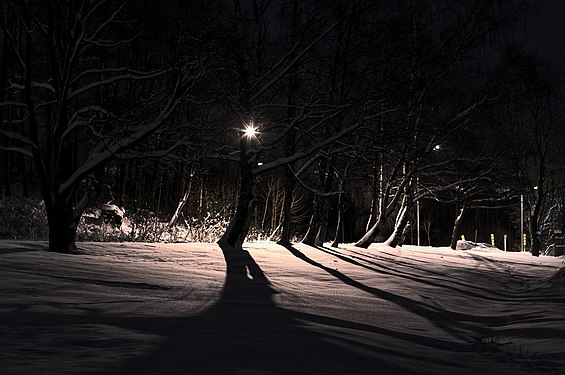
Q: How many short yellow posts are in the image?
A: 3